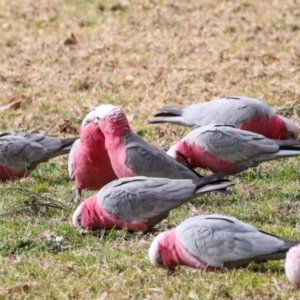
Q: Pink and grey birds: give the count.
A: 8